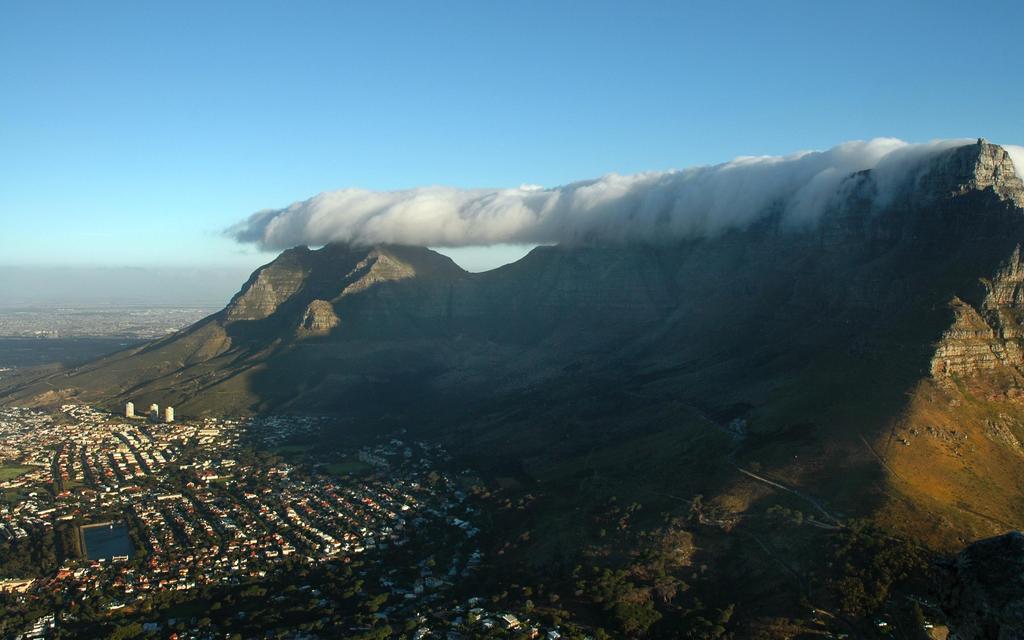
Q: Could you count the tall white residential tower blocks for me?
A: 3